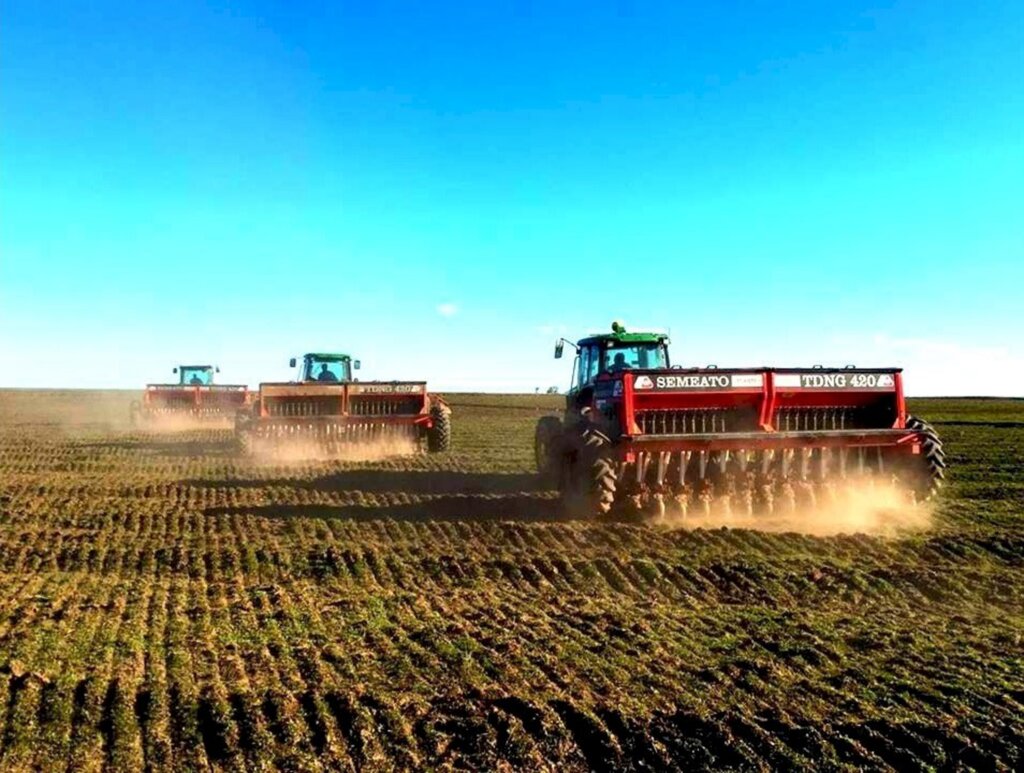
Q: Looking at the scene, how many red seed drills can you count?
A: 3